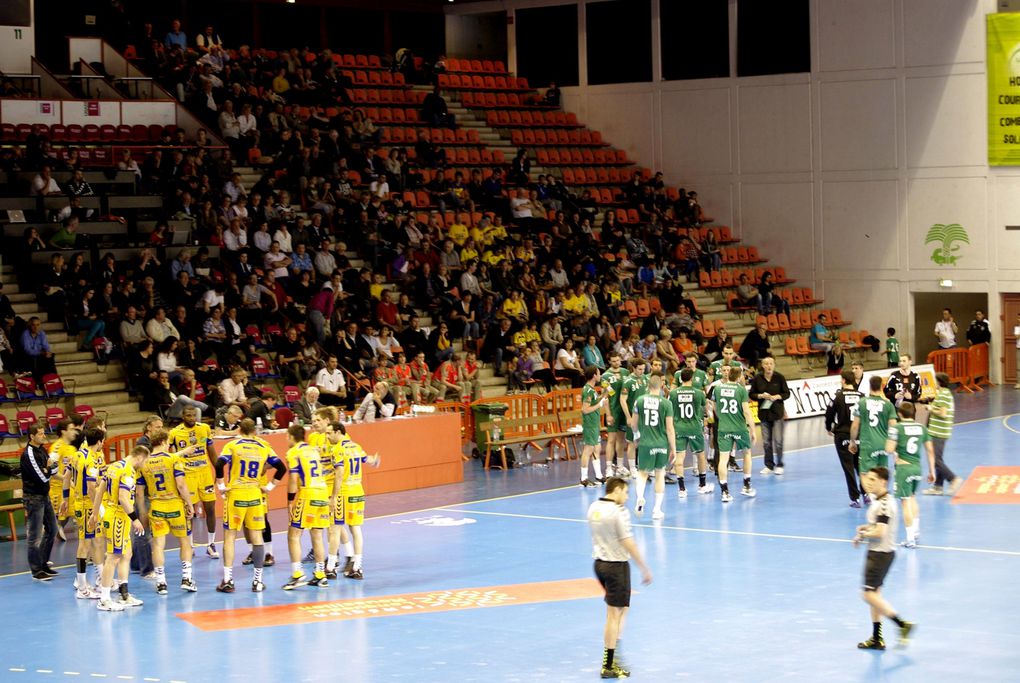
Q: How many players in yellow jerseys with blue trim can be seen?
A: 11